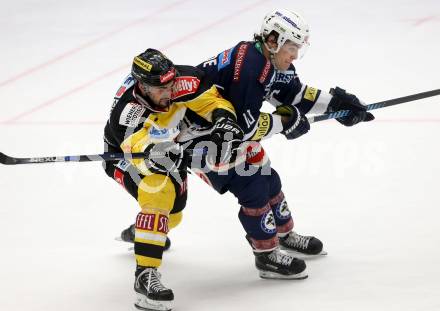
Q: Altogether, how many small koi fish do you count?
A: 0